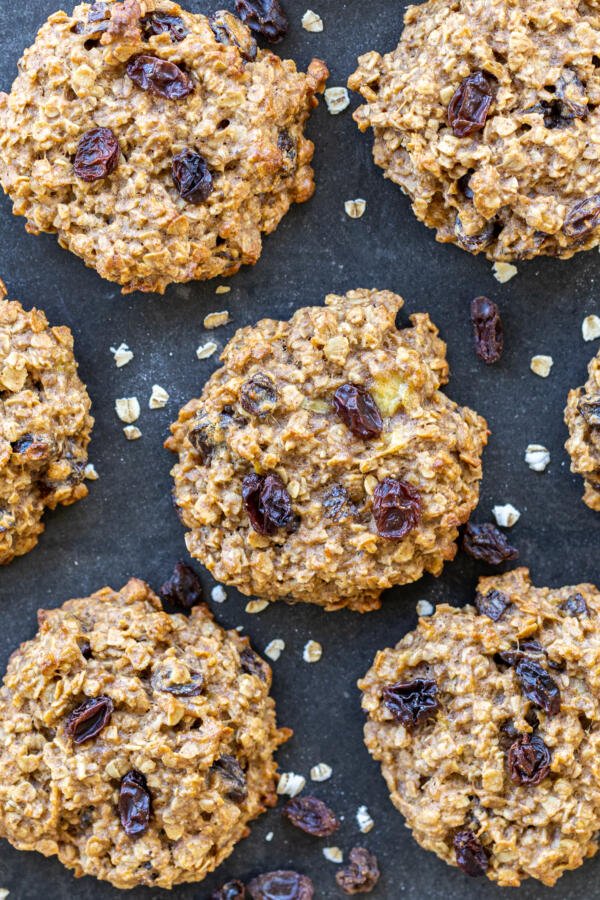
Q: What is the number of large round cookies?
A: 7